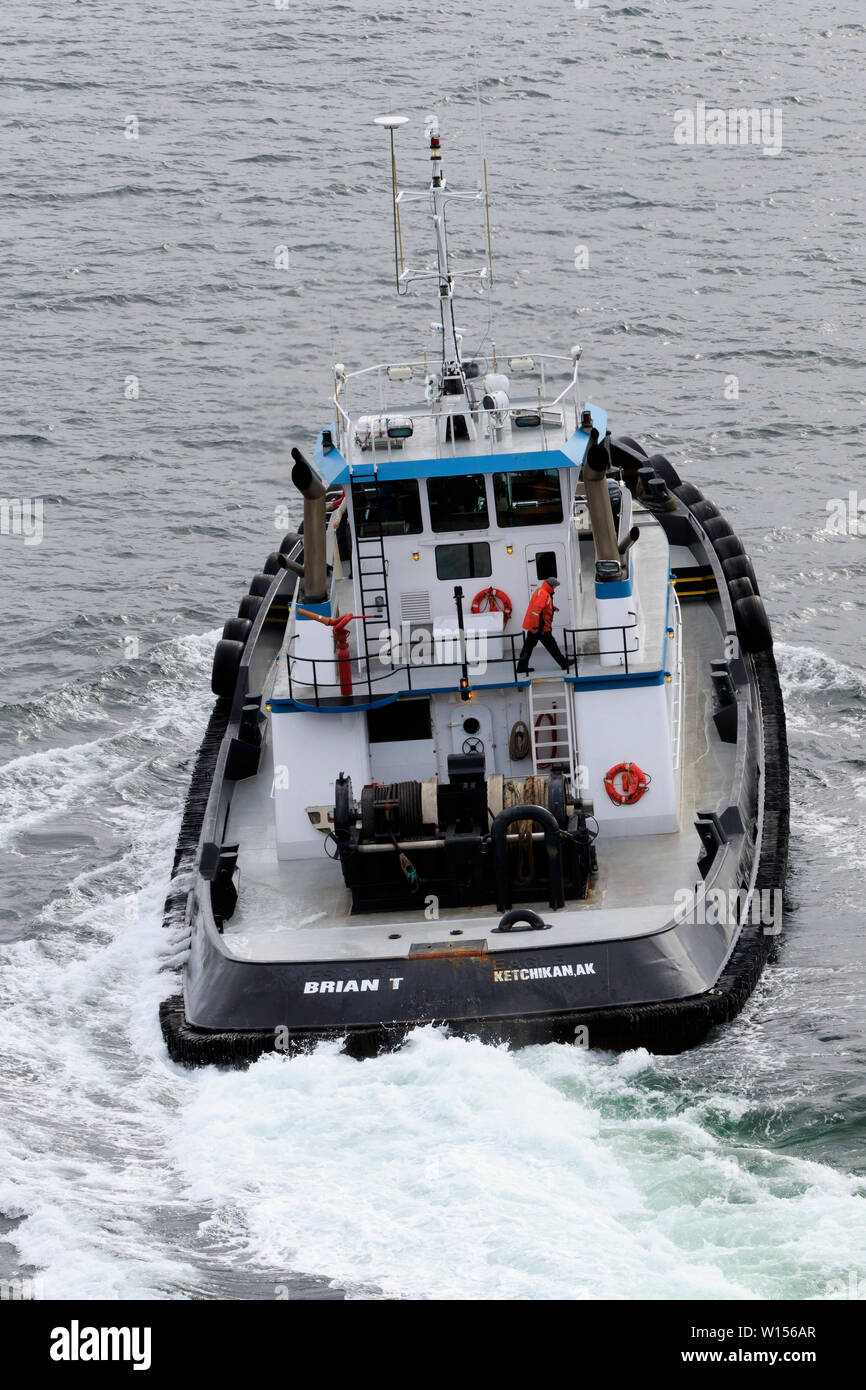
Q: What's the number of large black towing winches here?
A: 1